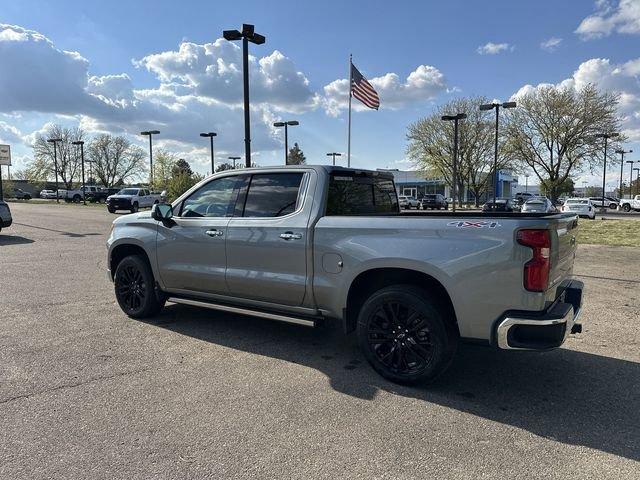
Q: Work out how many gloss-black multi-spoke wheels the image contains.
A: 2